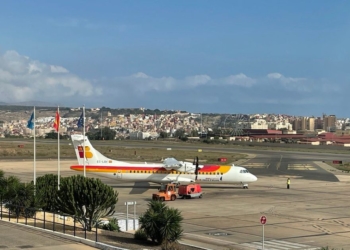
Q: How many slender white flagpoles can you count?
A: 3